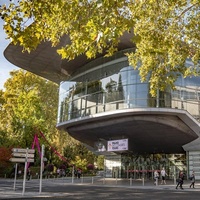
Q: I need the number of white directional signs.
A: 3